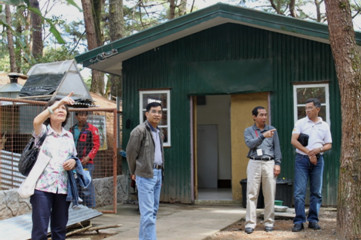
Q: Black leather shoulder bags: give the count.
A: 1